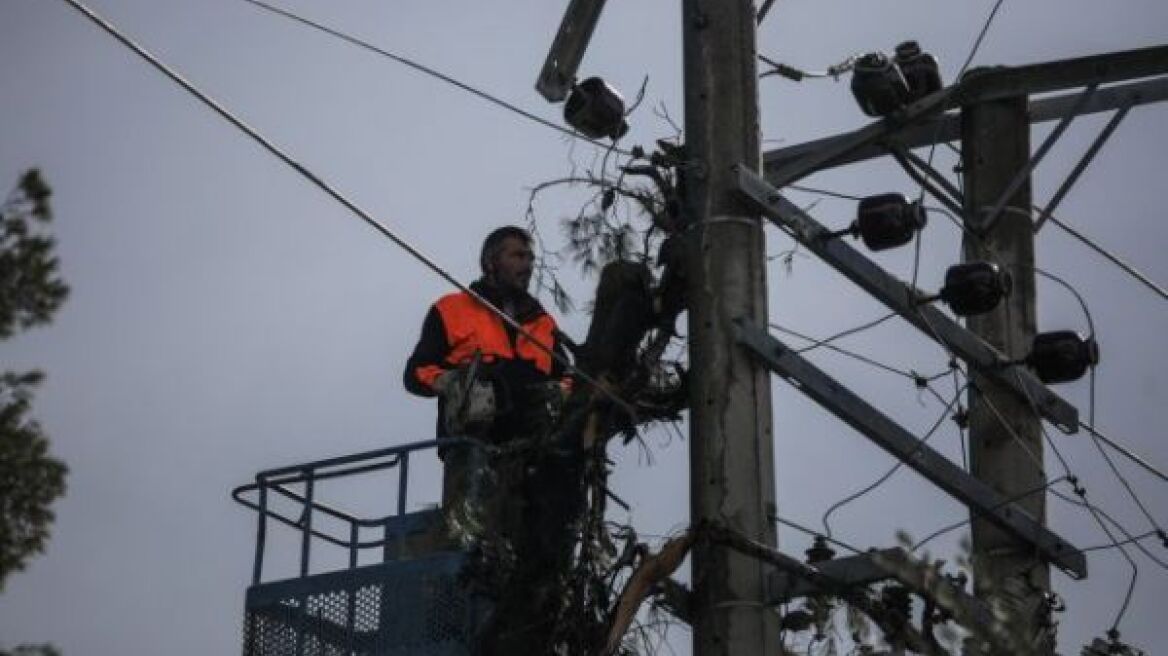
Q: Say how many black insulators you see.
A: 6